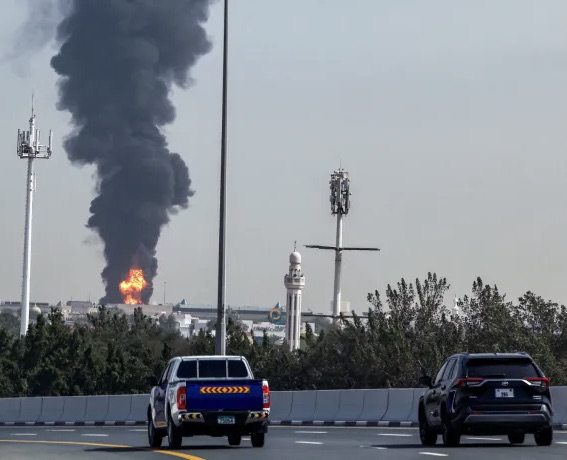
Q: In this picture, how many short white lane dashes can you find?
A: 12